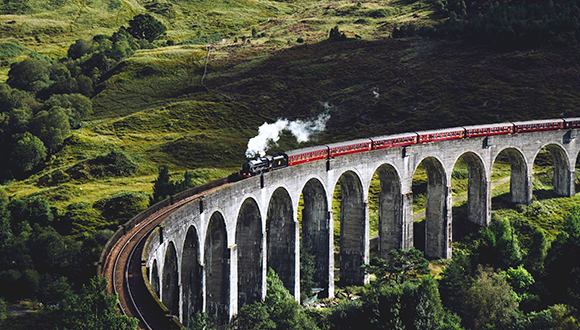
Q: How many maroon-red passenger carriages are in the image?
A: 7